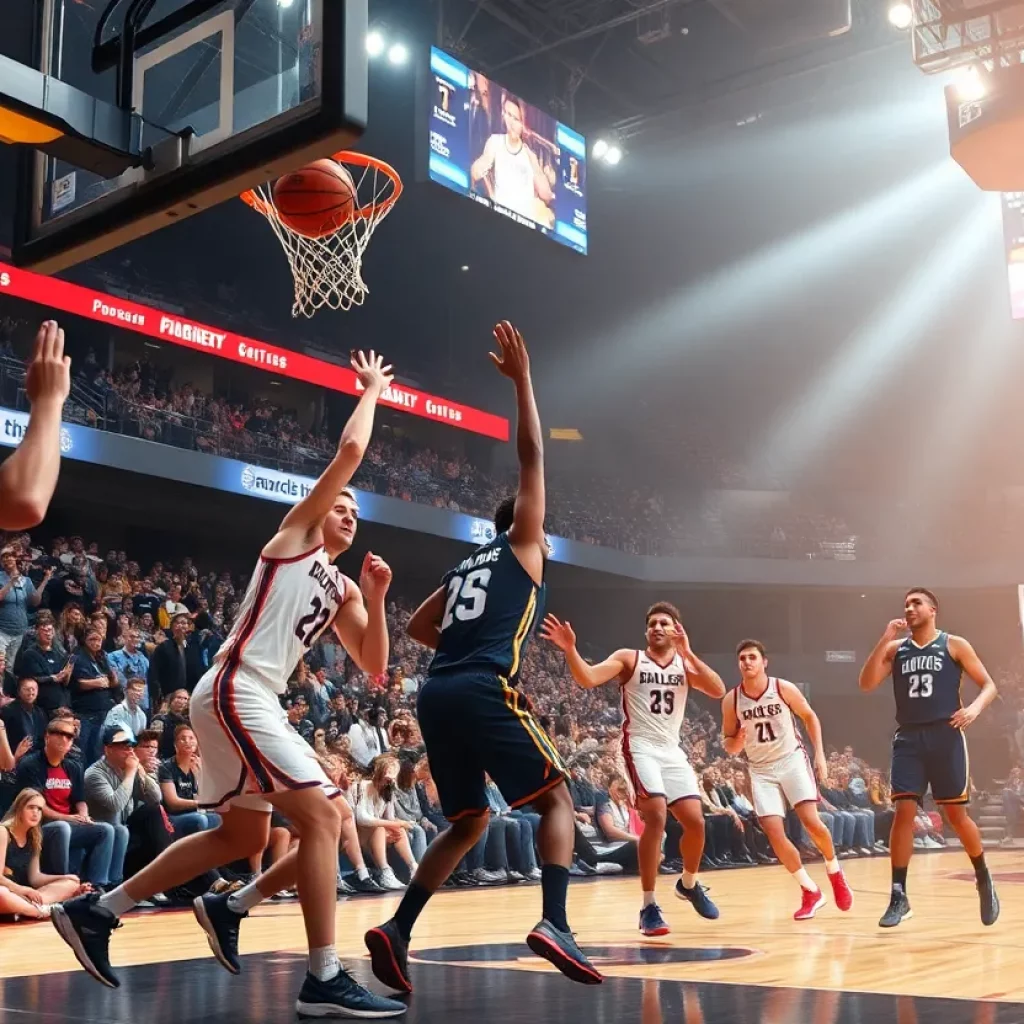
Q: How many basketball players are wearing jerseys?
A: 5